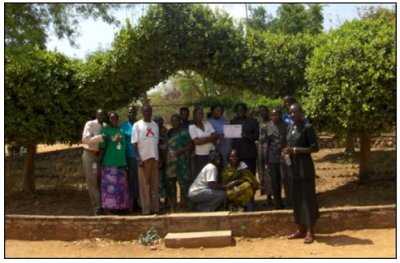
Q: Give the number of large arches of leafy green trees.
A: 1